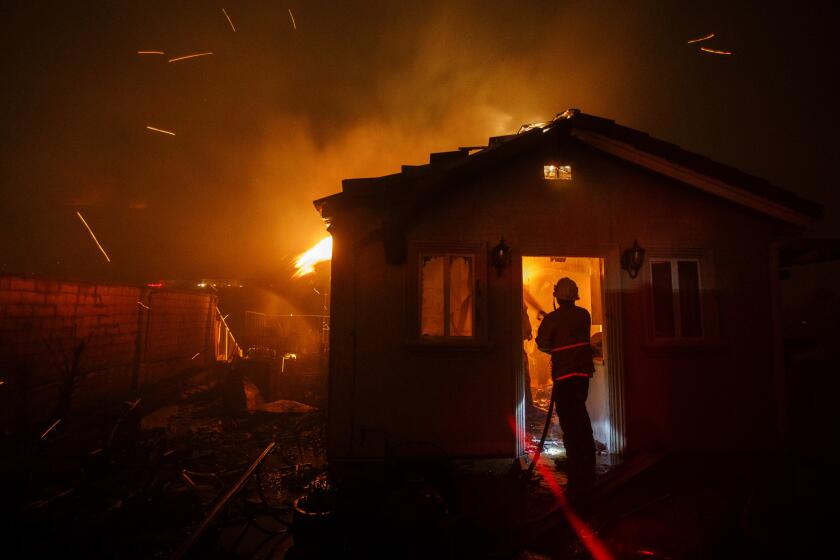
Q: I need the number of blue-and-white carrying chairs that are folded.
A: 0